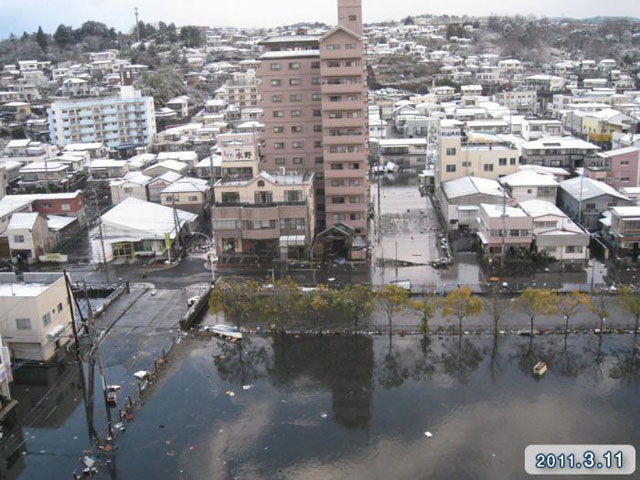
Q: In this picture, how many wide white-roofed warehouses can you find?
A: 1